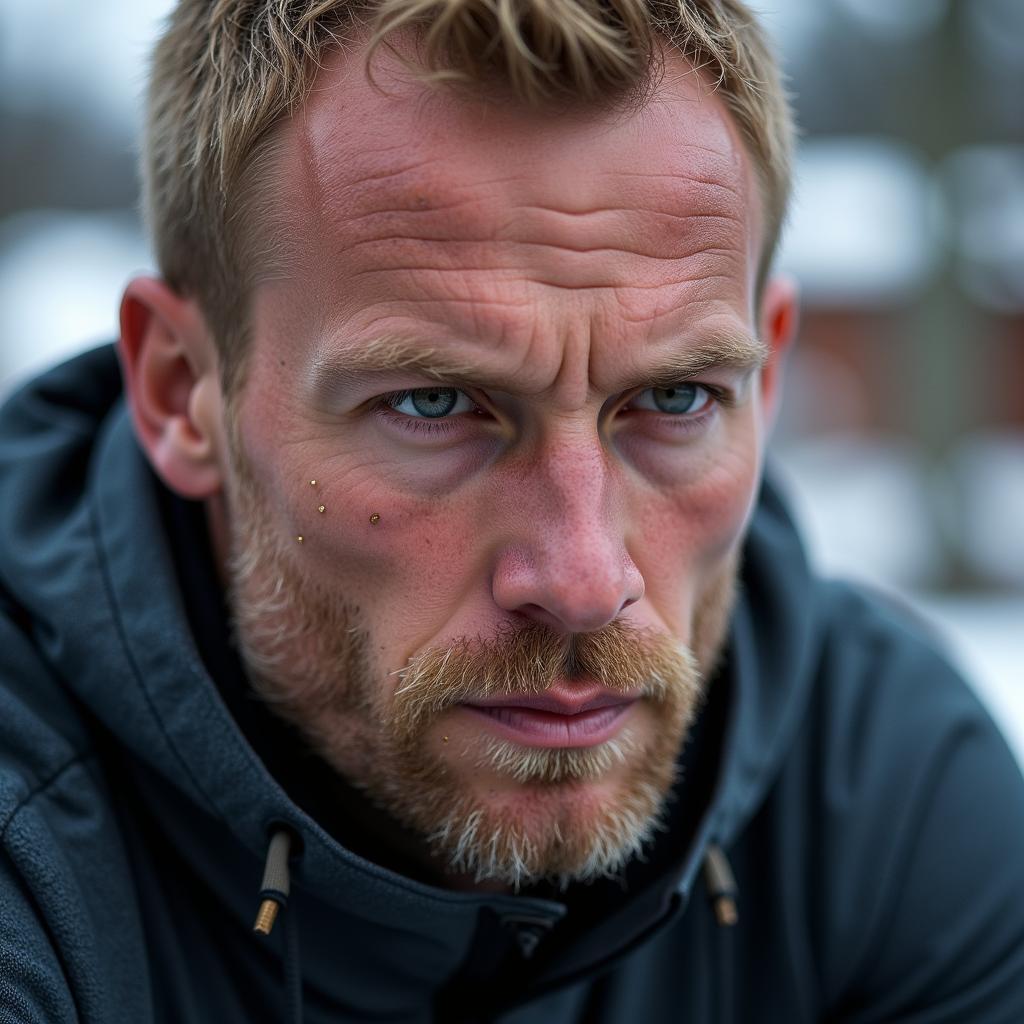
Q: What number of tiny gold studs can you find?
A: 5